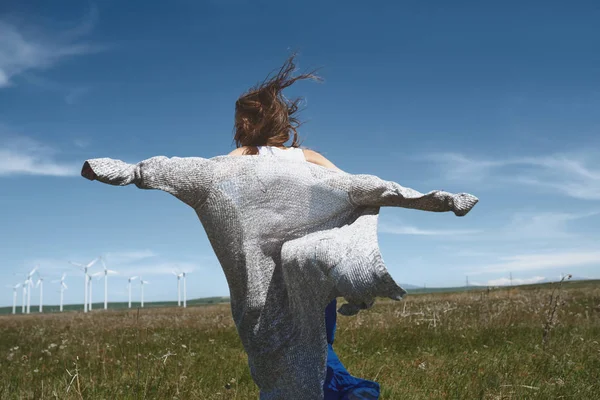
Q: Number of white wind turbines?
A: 12